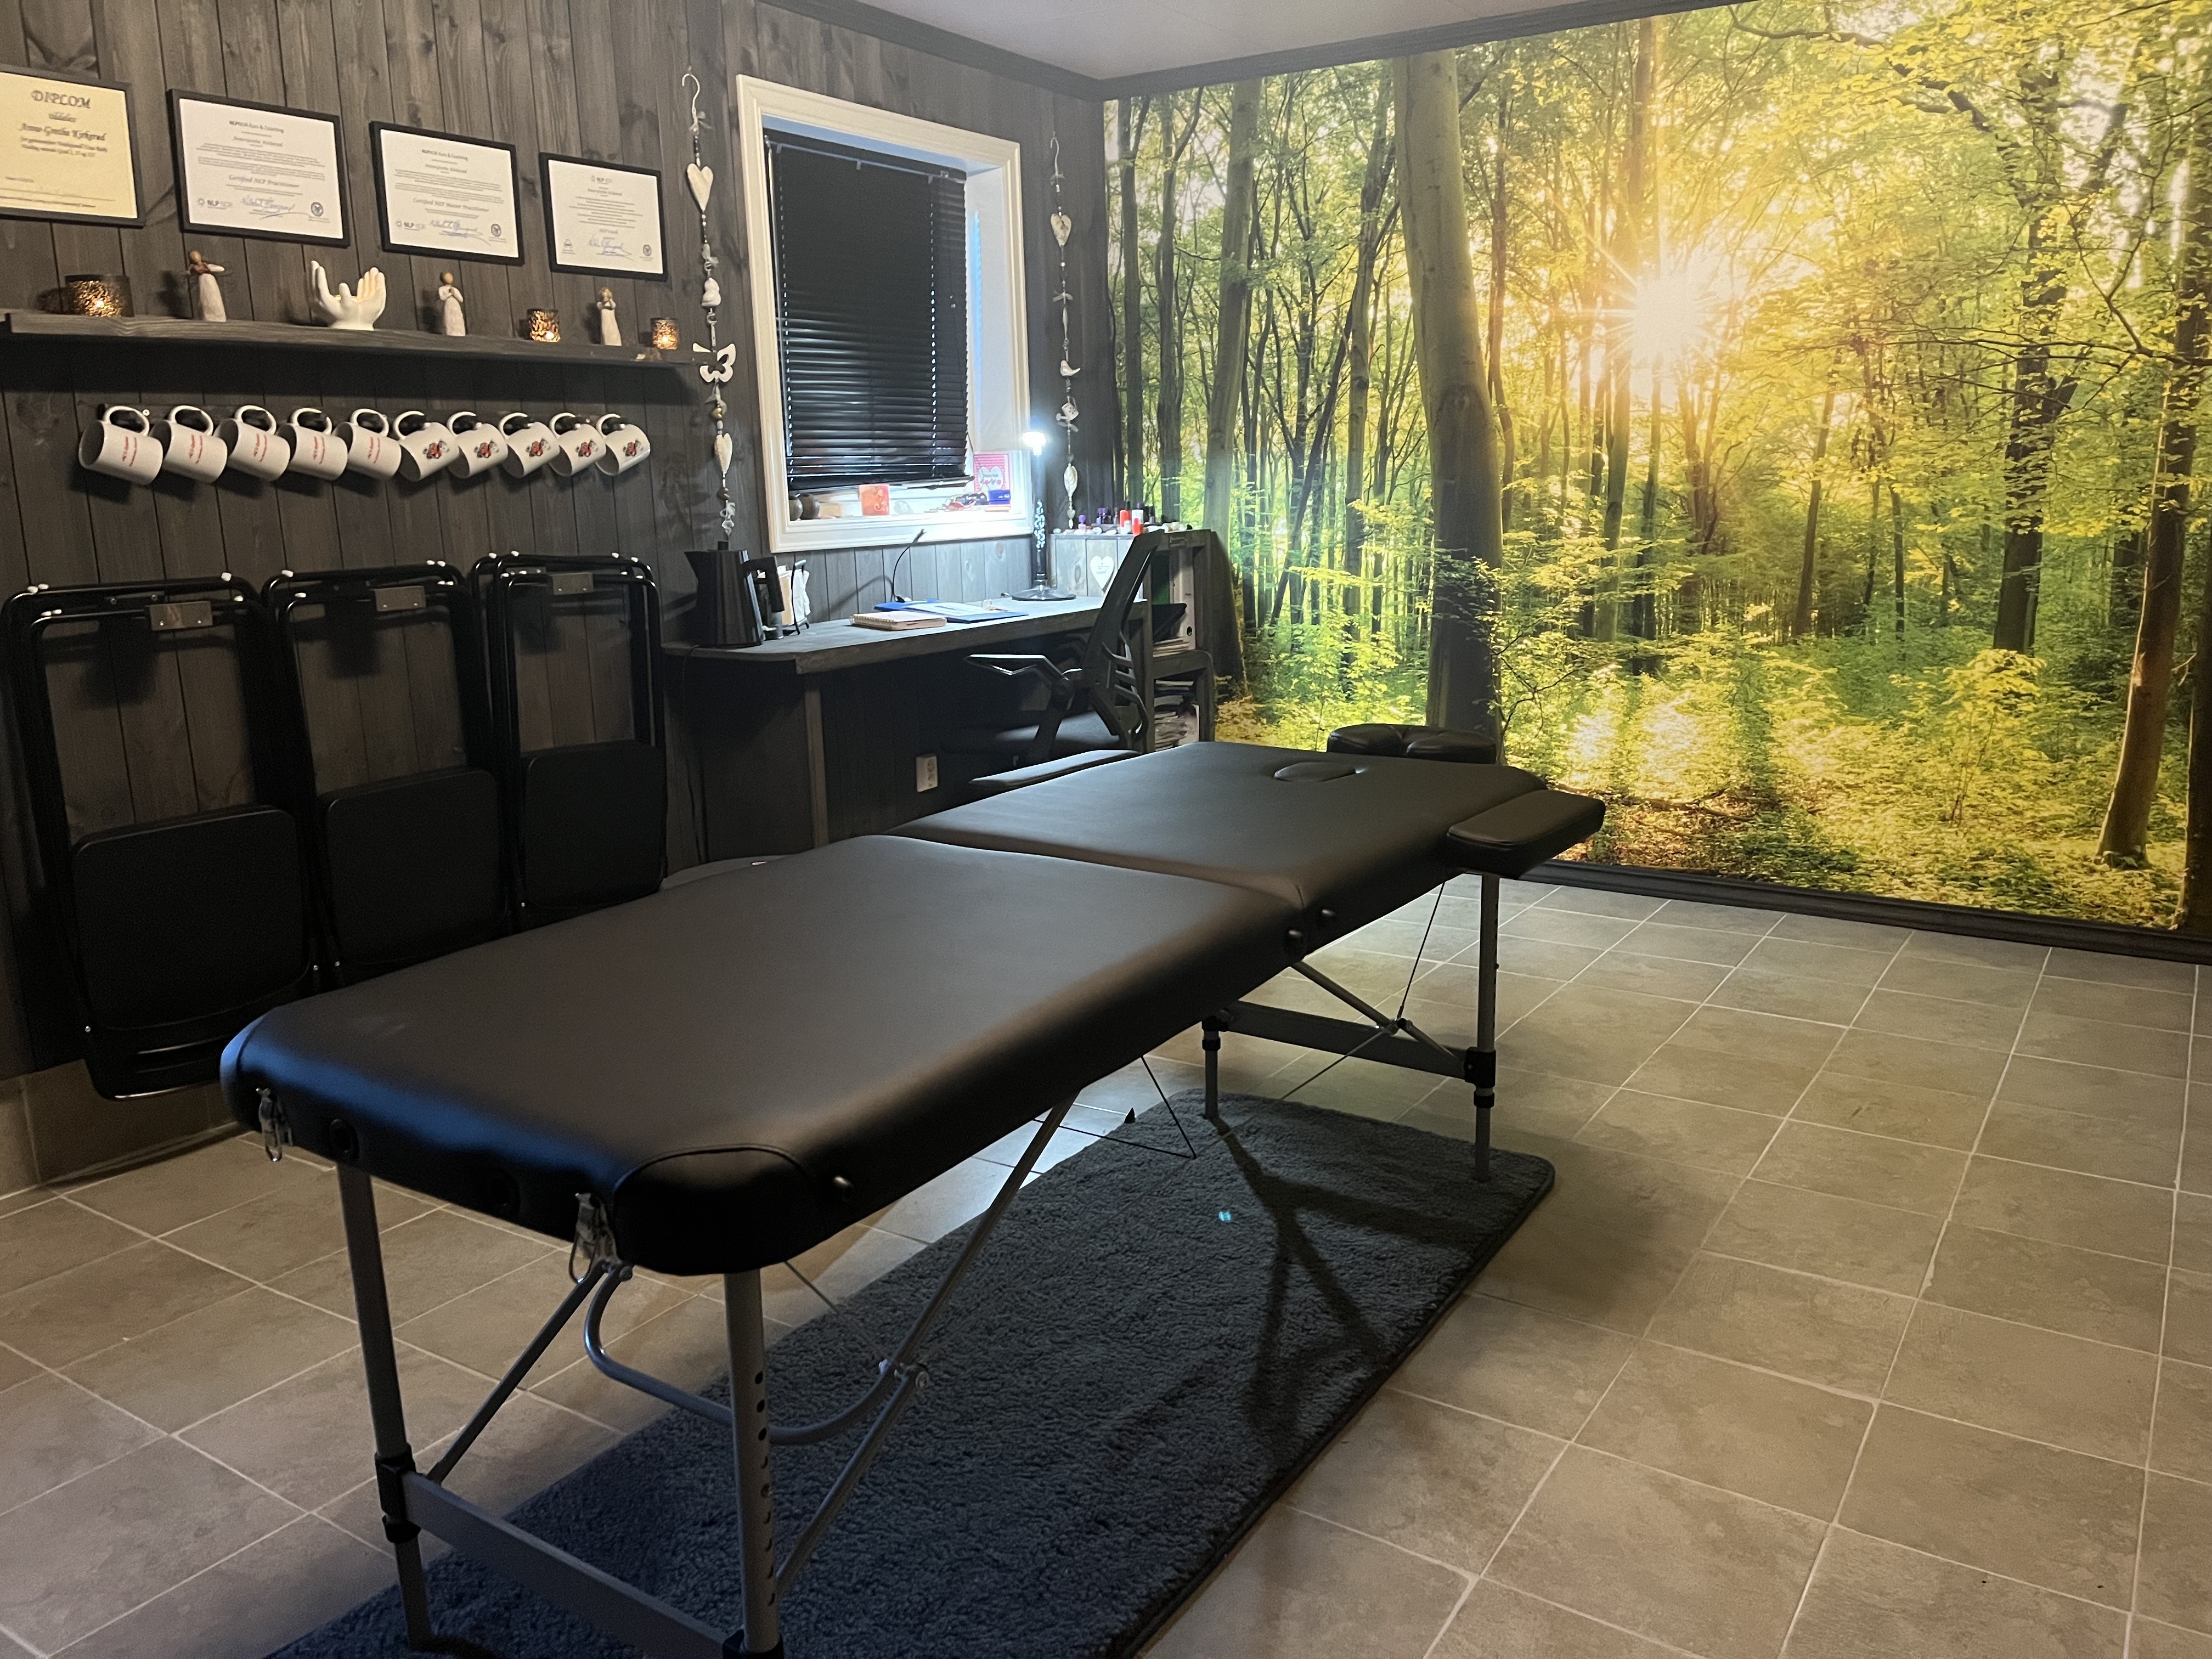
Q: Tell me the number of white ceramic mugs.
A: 10